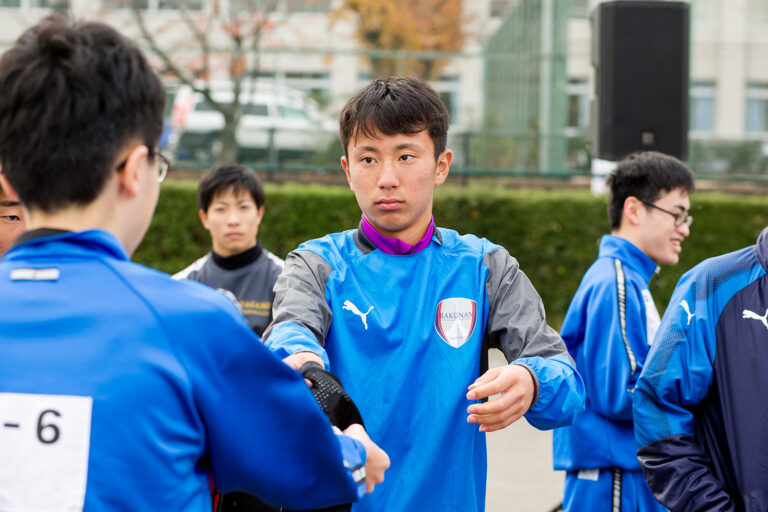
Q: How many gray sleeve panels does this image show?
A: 2